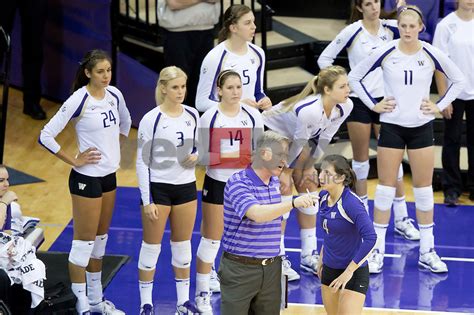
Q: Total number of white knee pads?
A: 11